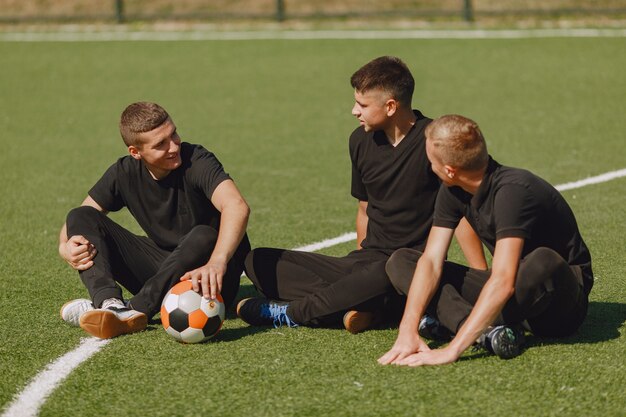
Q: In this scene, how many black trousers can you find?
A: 3